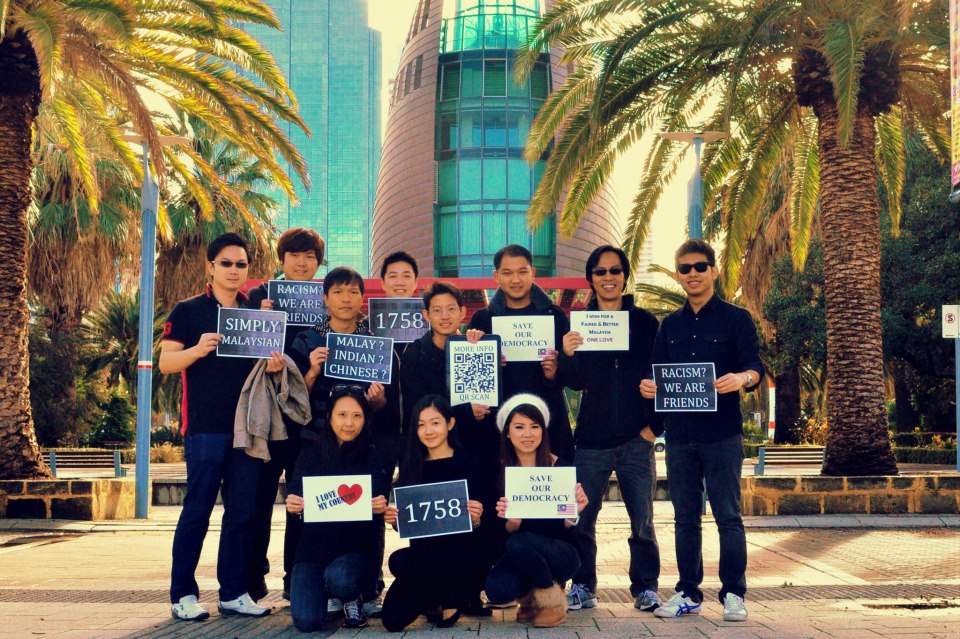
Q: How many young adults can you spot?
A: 11